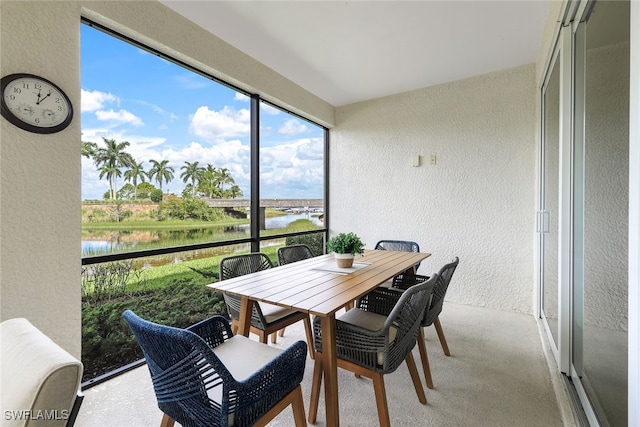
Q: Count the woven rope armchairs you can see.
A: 6